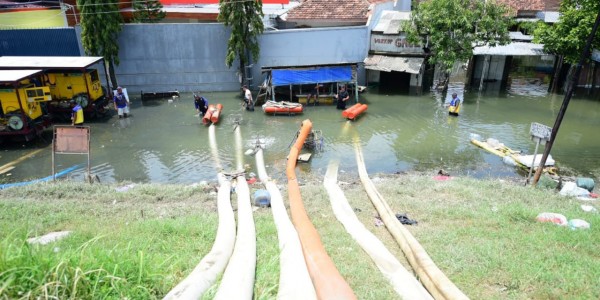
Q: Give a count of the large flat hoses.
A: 6